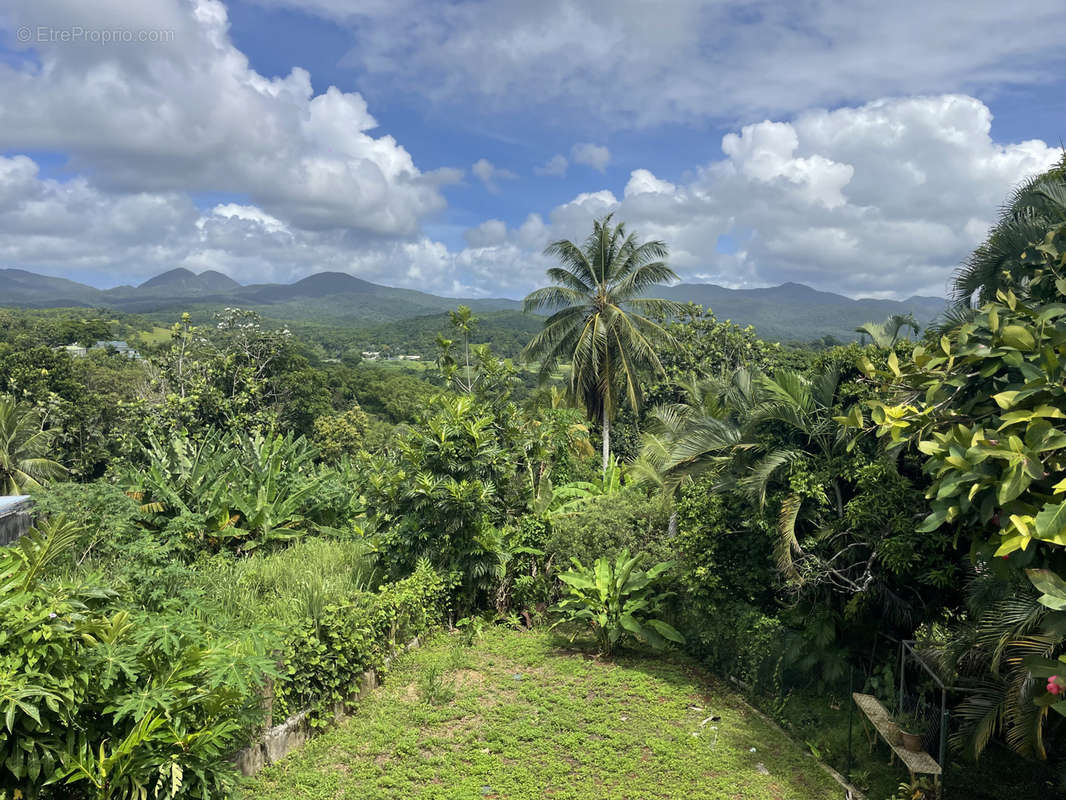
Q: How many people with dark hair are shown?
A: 0